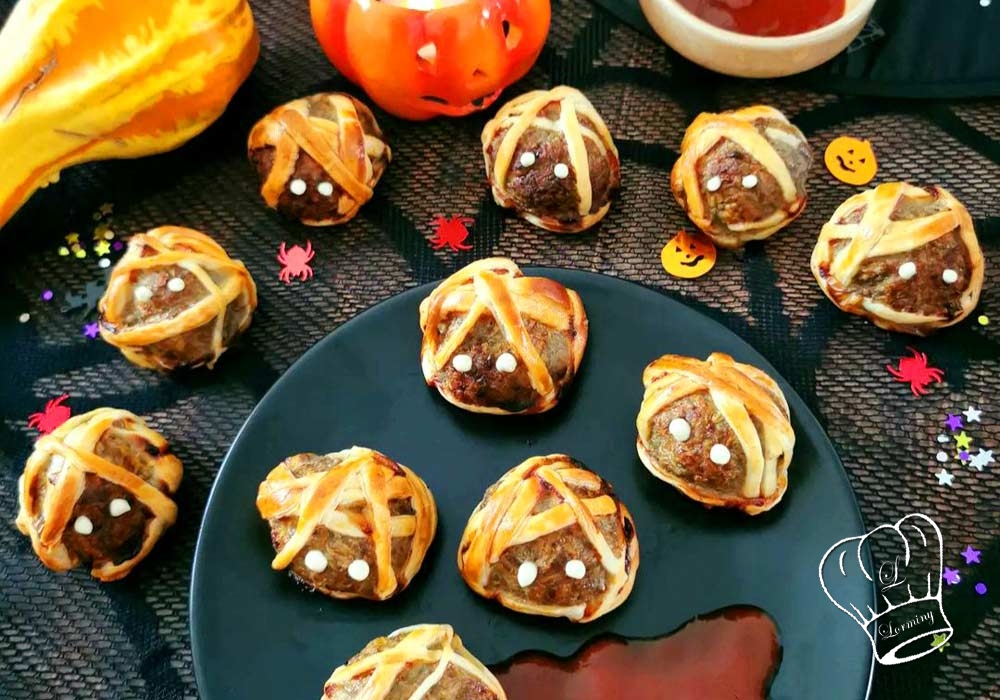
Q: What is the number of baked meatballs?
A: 11